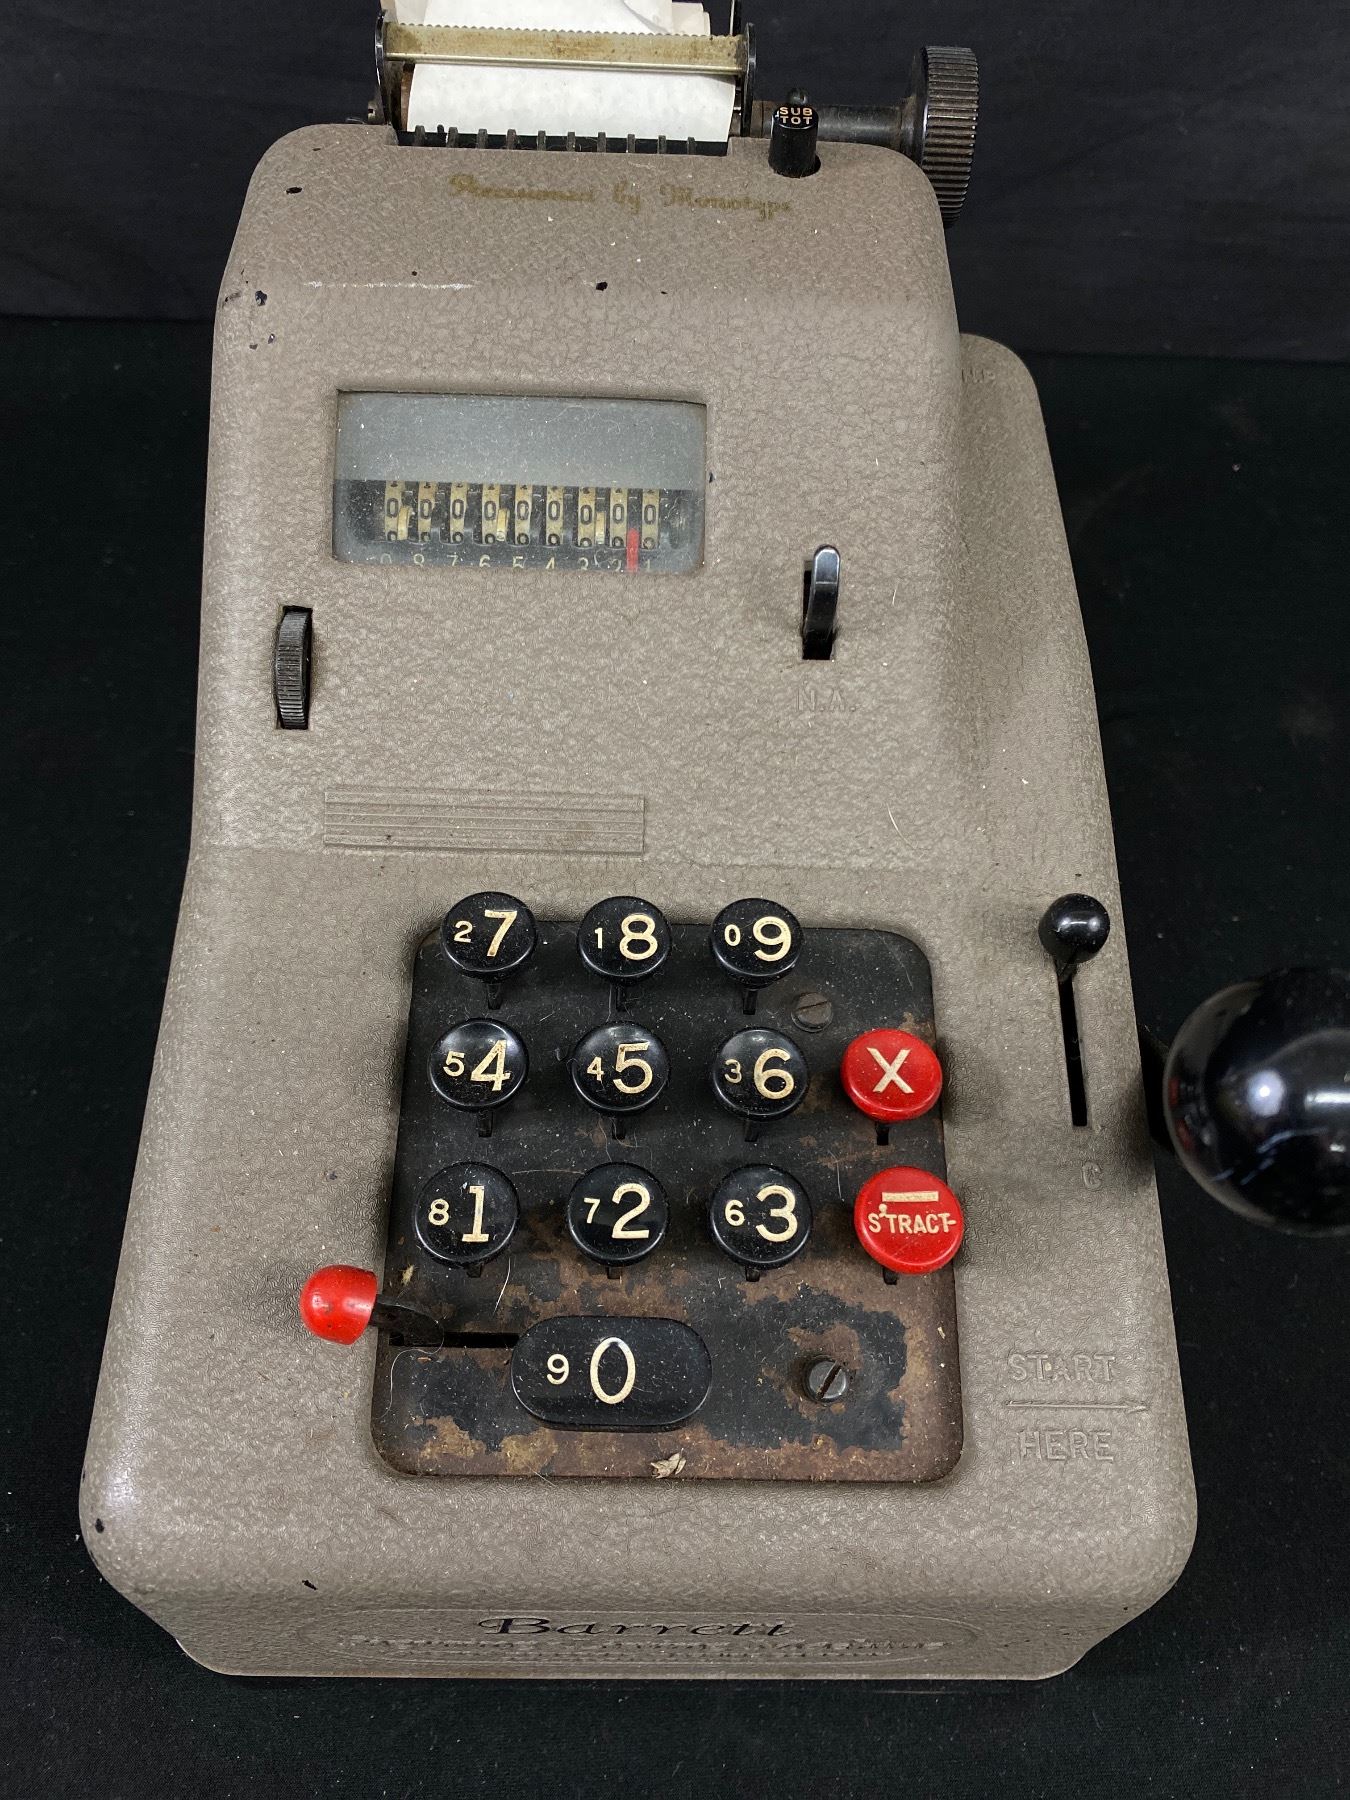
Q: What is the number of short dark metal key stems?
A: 11